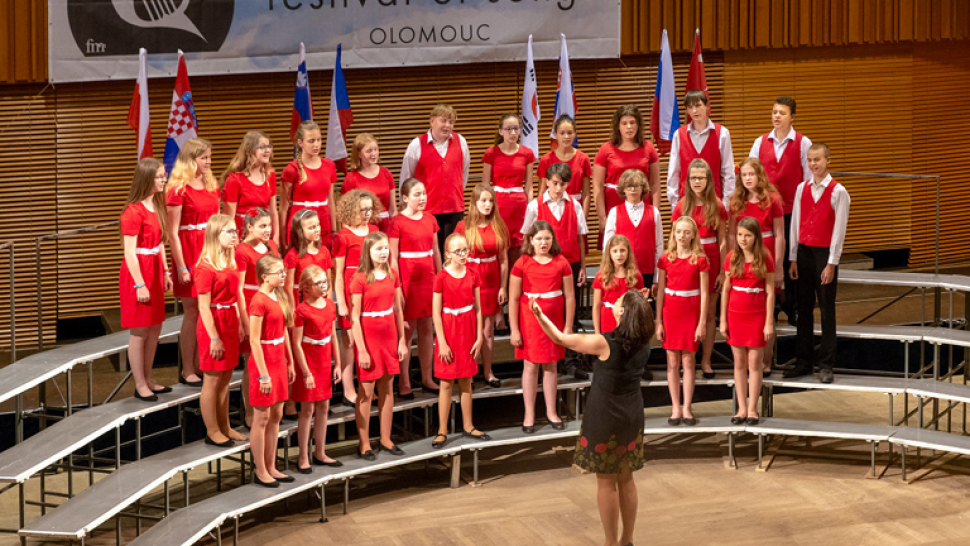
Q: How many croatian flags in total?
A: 1